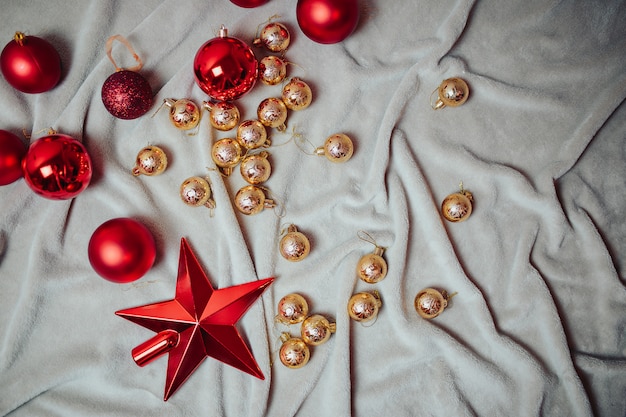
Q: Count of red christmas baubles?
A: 8